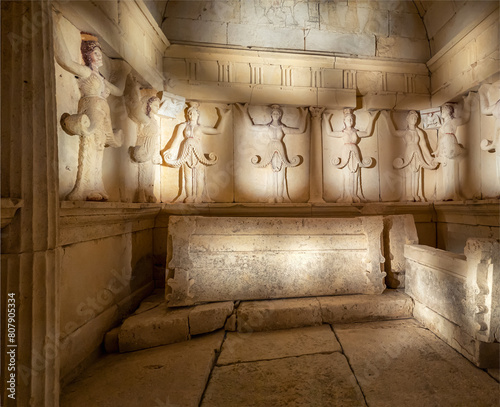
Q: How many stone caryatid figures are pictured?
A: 8